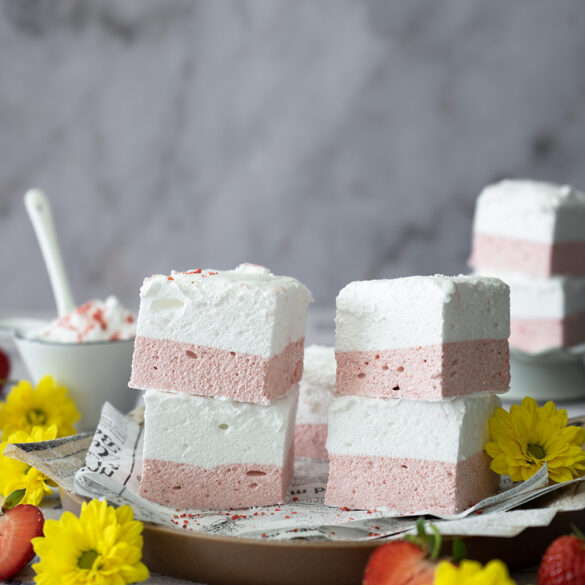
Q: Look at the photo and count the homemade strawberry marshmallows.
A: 7